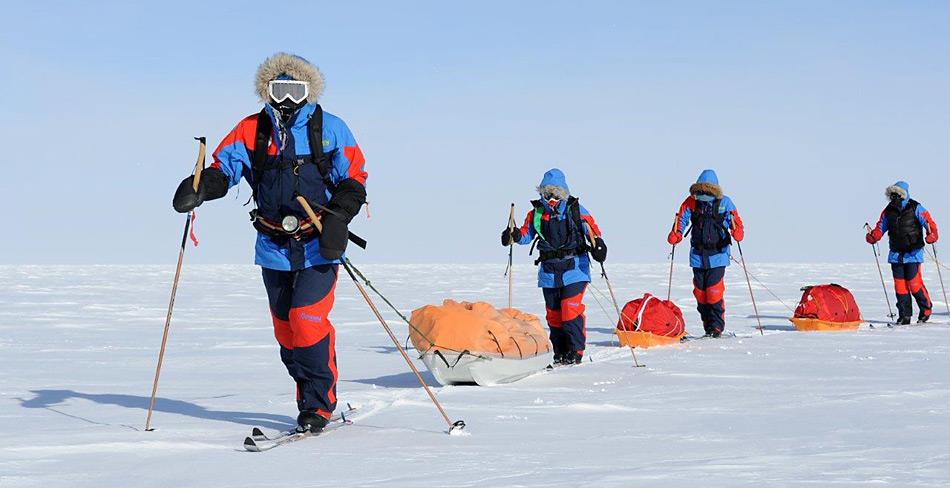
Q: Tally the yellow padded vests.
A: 0